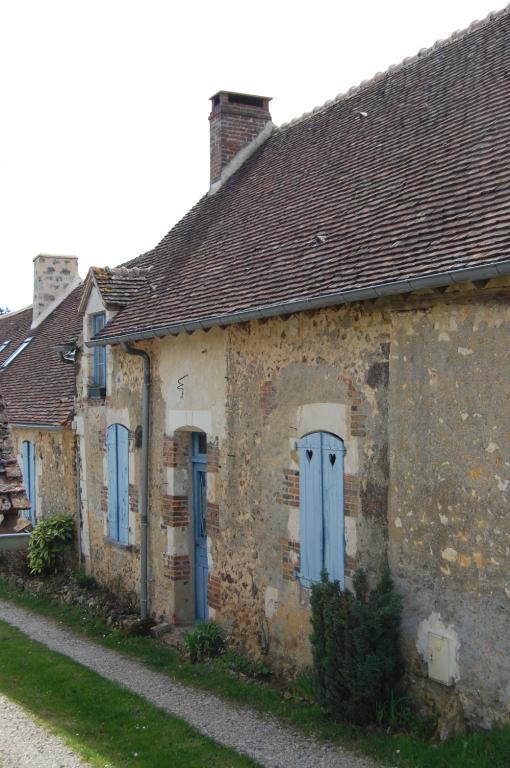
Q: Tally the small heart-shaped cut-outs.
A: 2